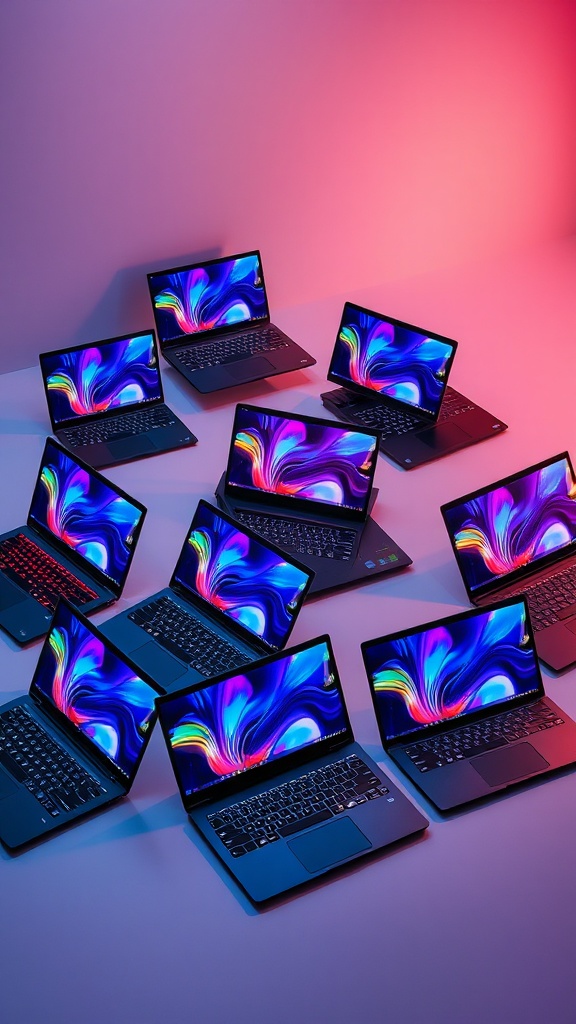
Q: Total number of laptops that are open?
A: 10